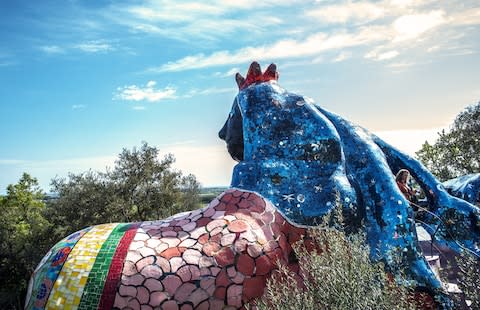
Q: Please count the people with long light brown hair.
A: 1